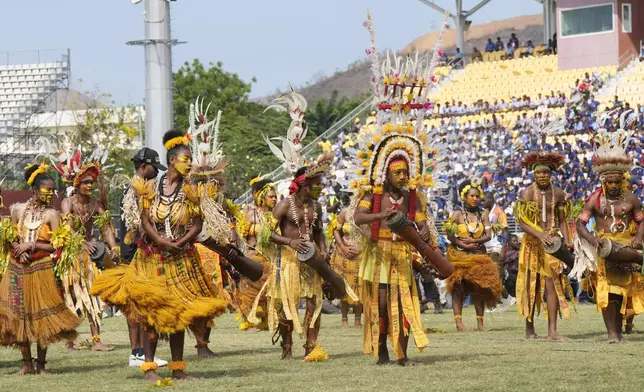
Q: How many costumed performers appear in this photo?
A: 11